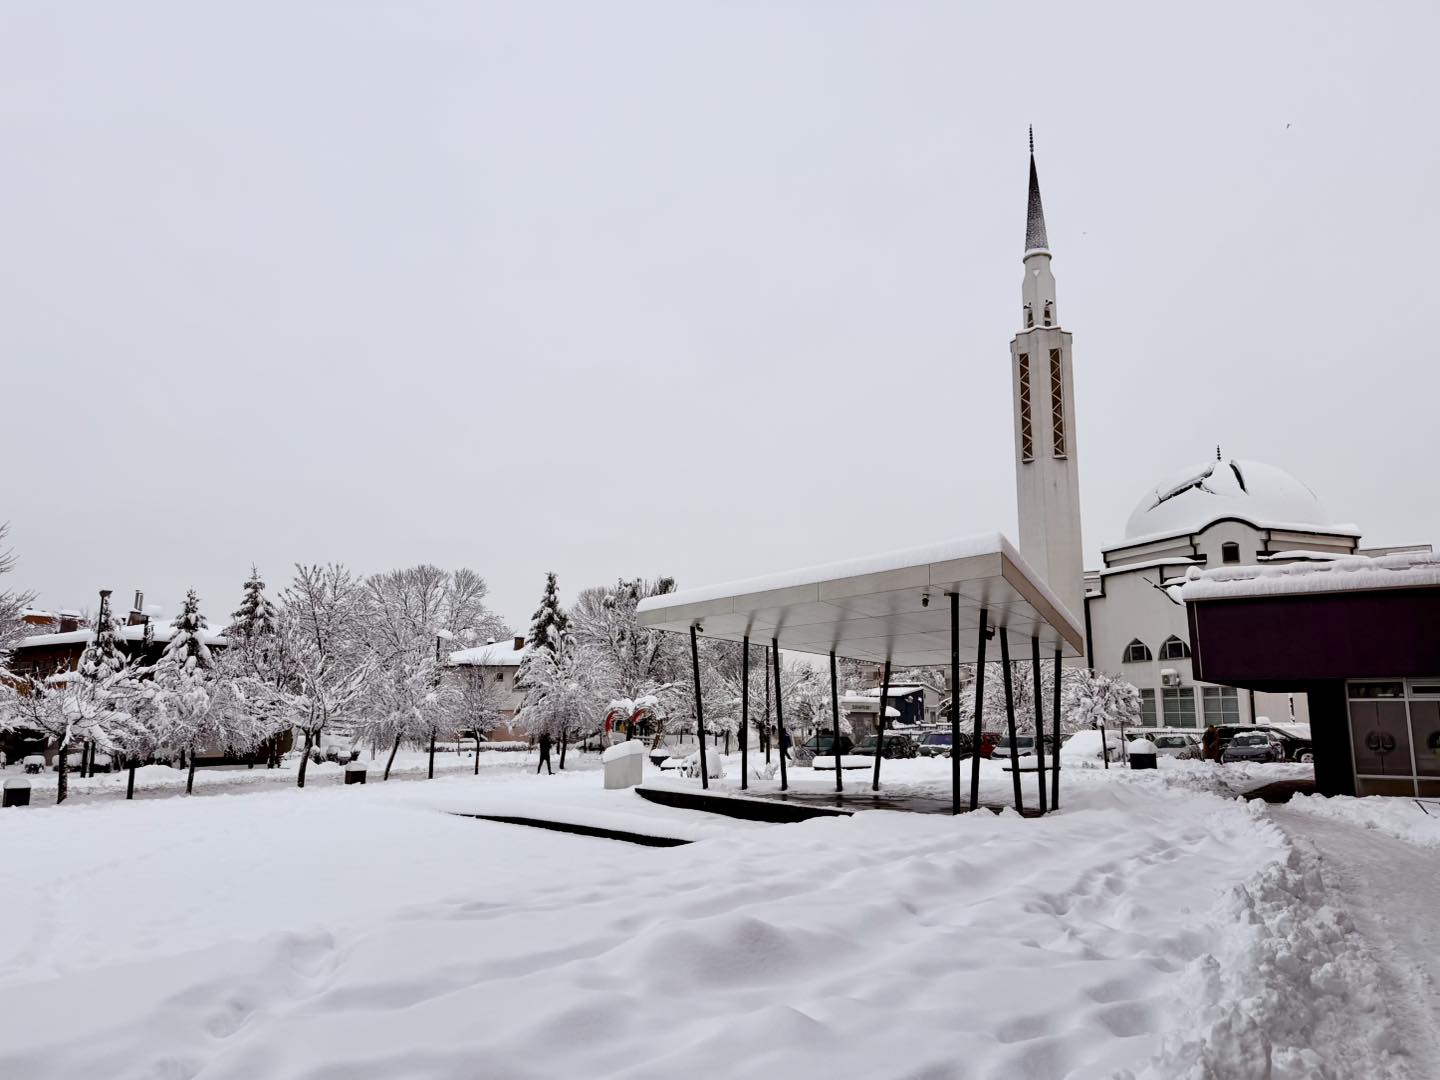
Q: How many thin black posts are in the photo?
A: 10